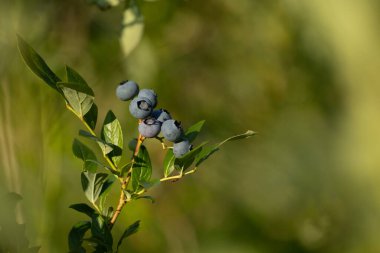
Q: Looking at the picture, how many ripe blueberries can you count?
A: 7